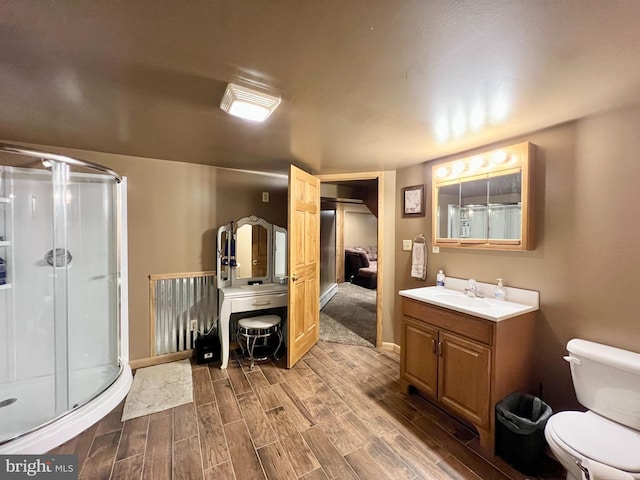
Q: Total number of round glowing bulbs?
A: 4